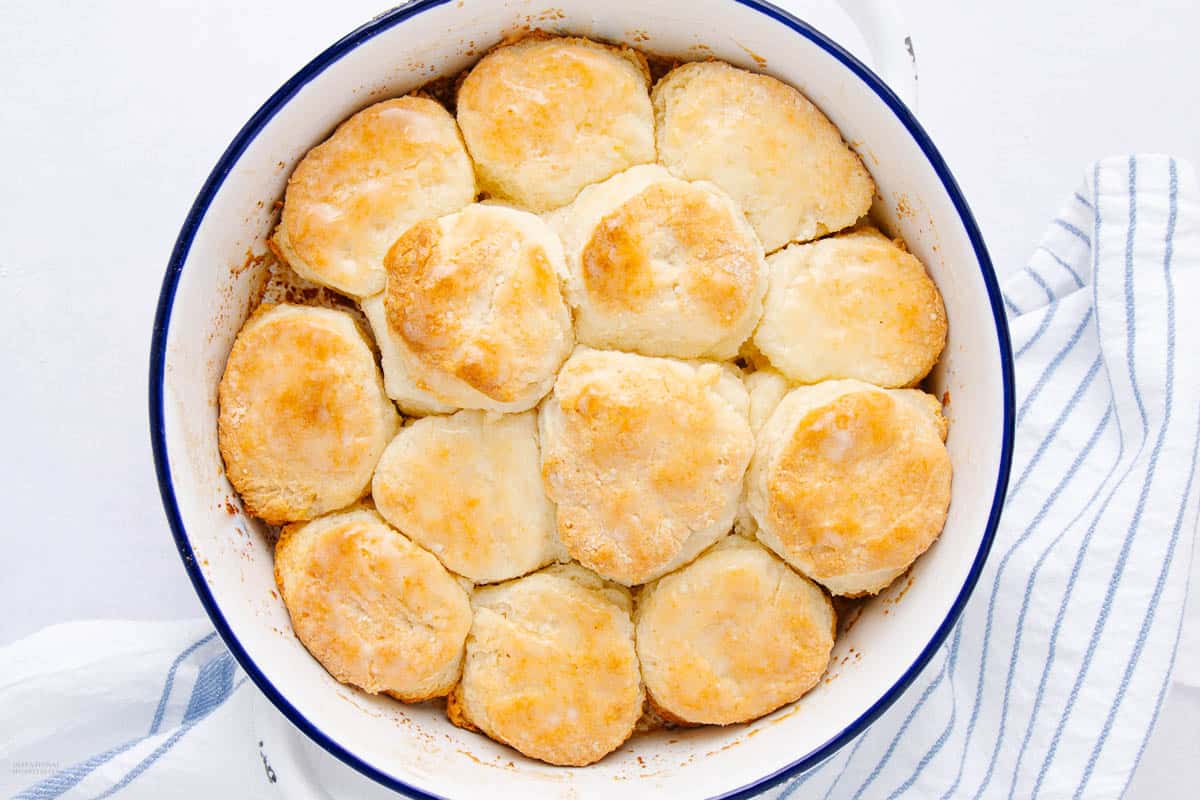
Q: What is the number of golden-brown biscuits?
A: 13